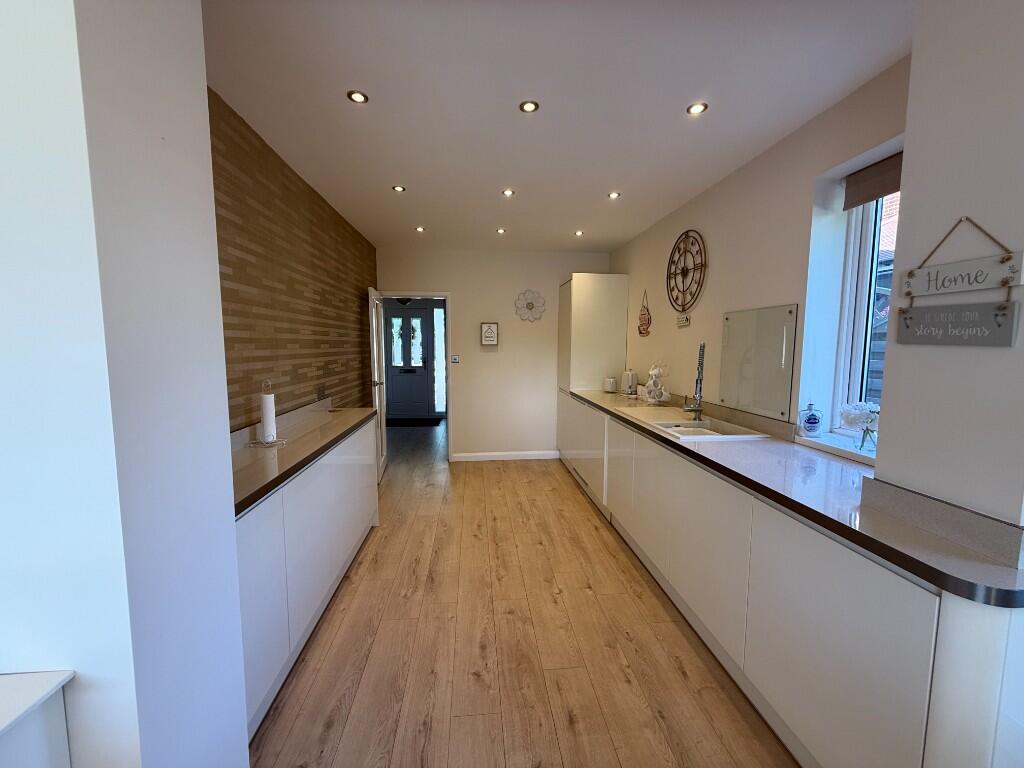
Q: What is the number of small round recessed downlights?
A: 9